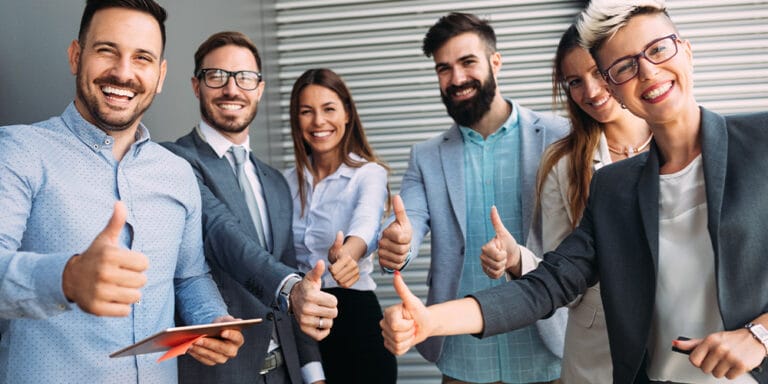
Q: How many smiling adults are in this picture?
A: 6